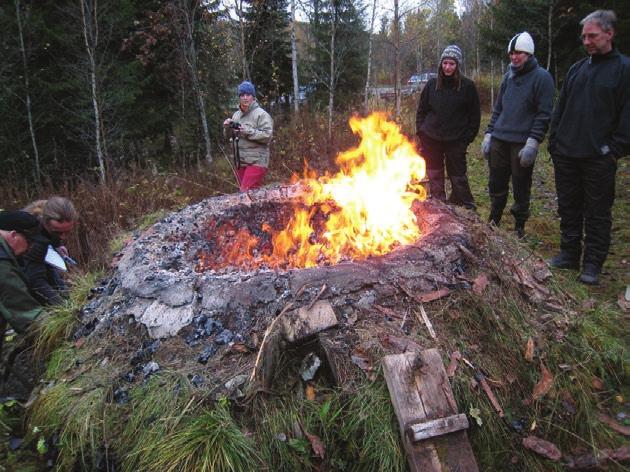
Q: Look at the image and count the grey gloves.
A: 2